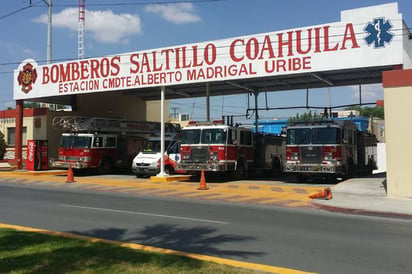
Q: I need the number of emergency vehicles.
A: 4